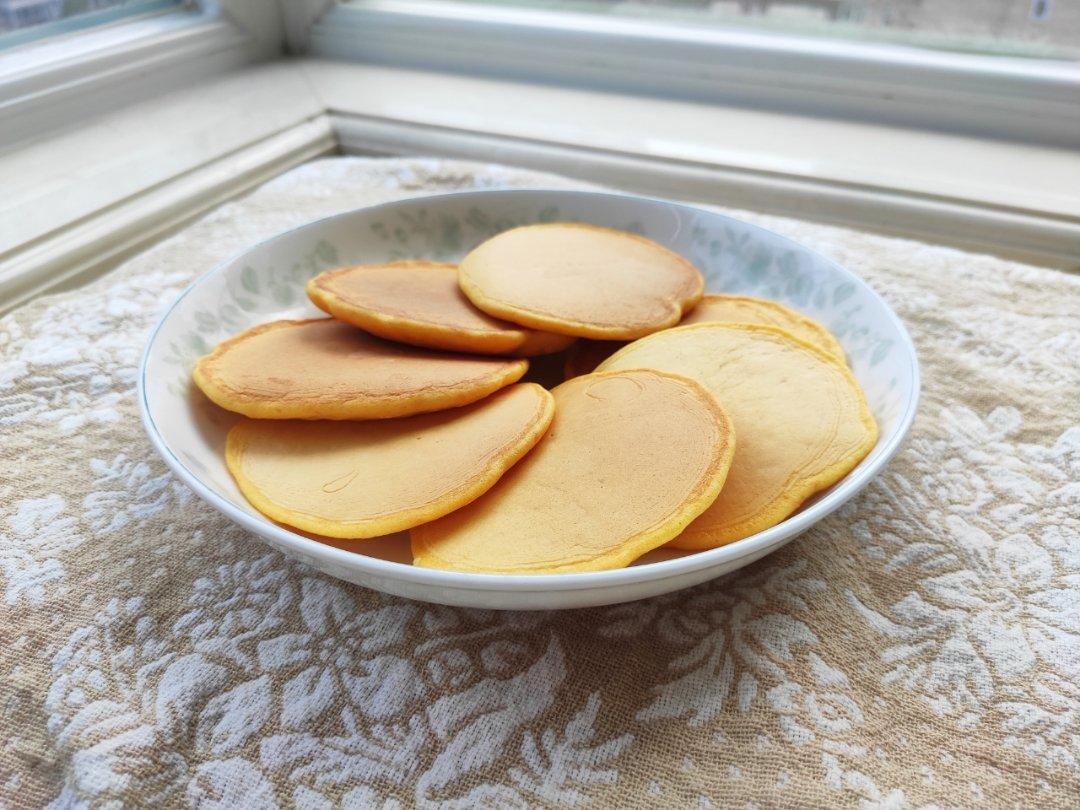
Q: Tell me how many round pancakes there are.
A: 7